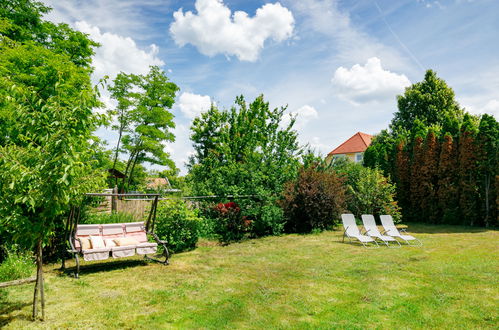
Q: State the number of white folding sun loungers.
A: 3